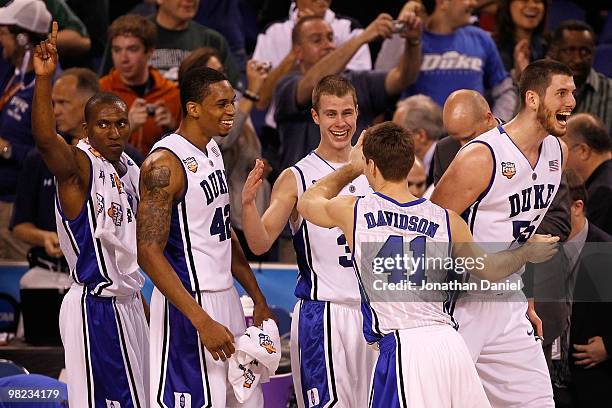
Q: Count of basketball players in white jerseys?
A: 5